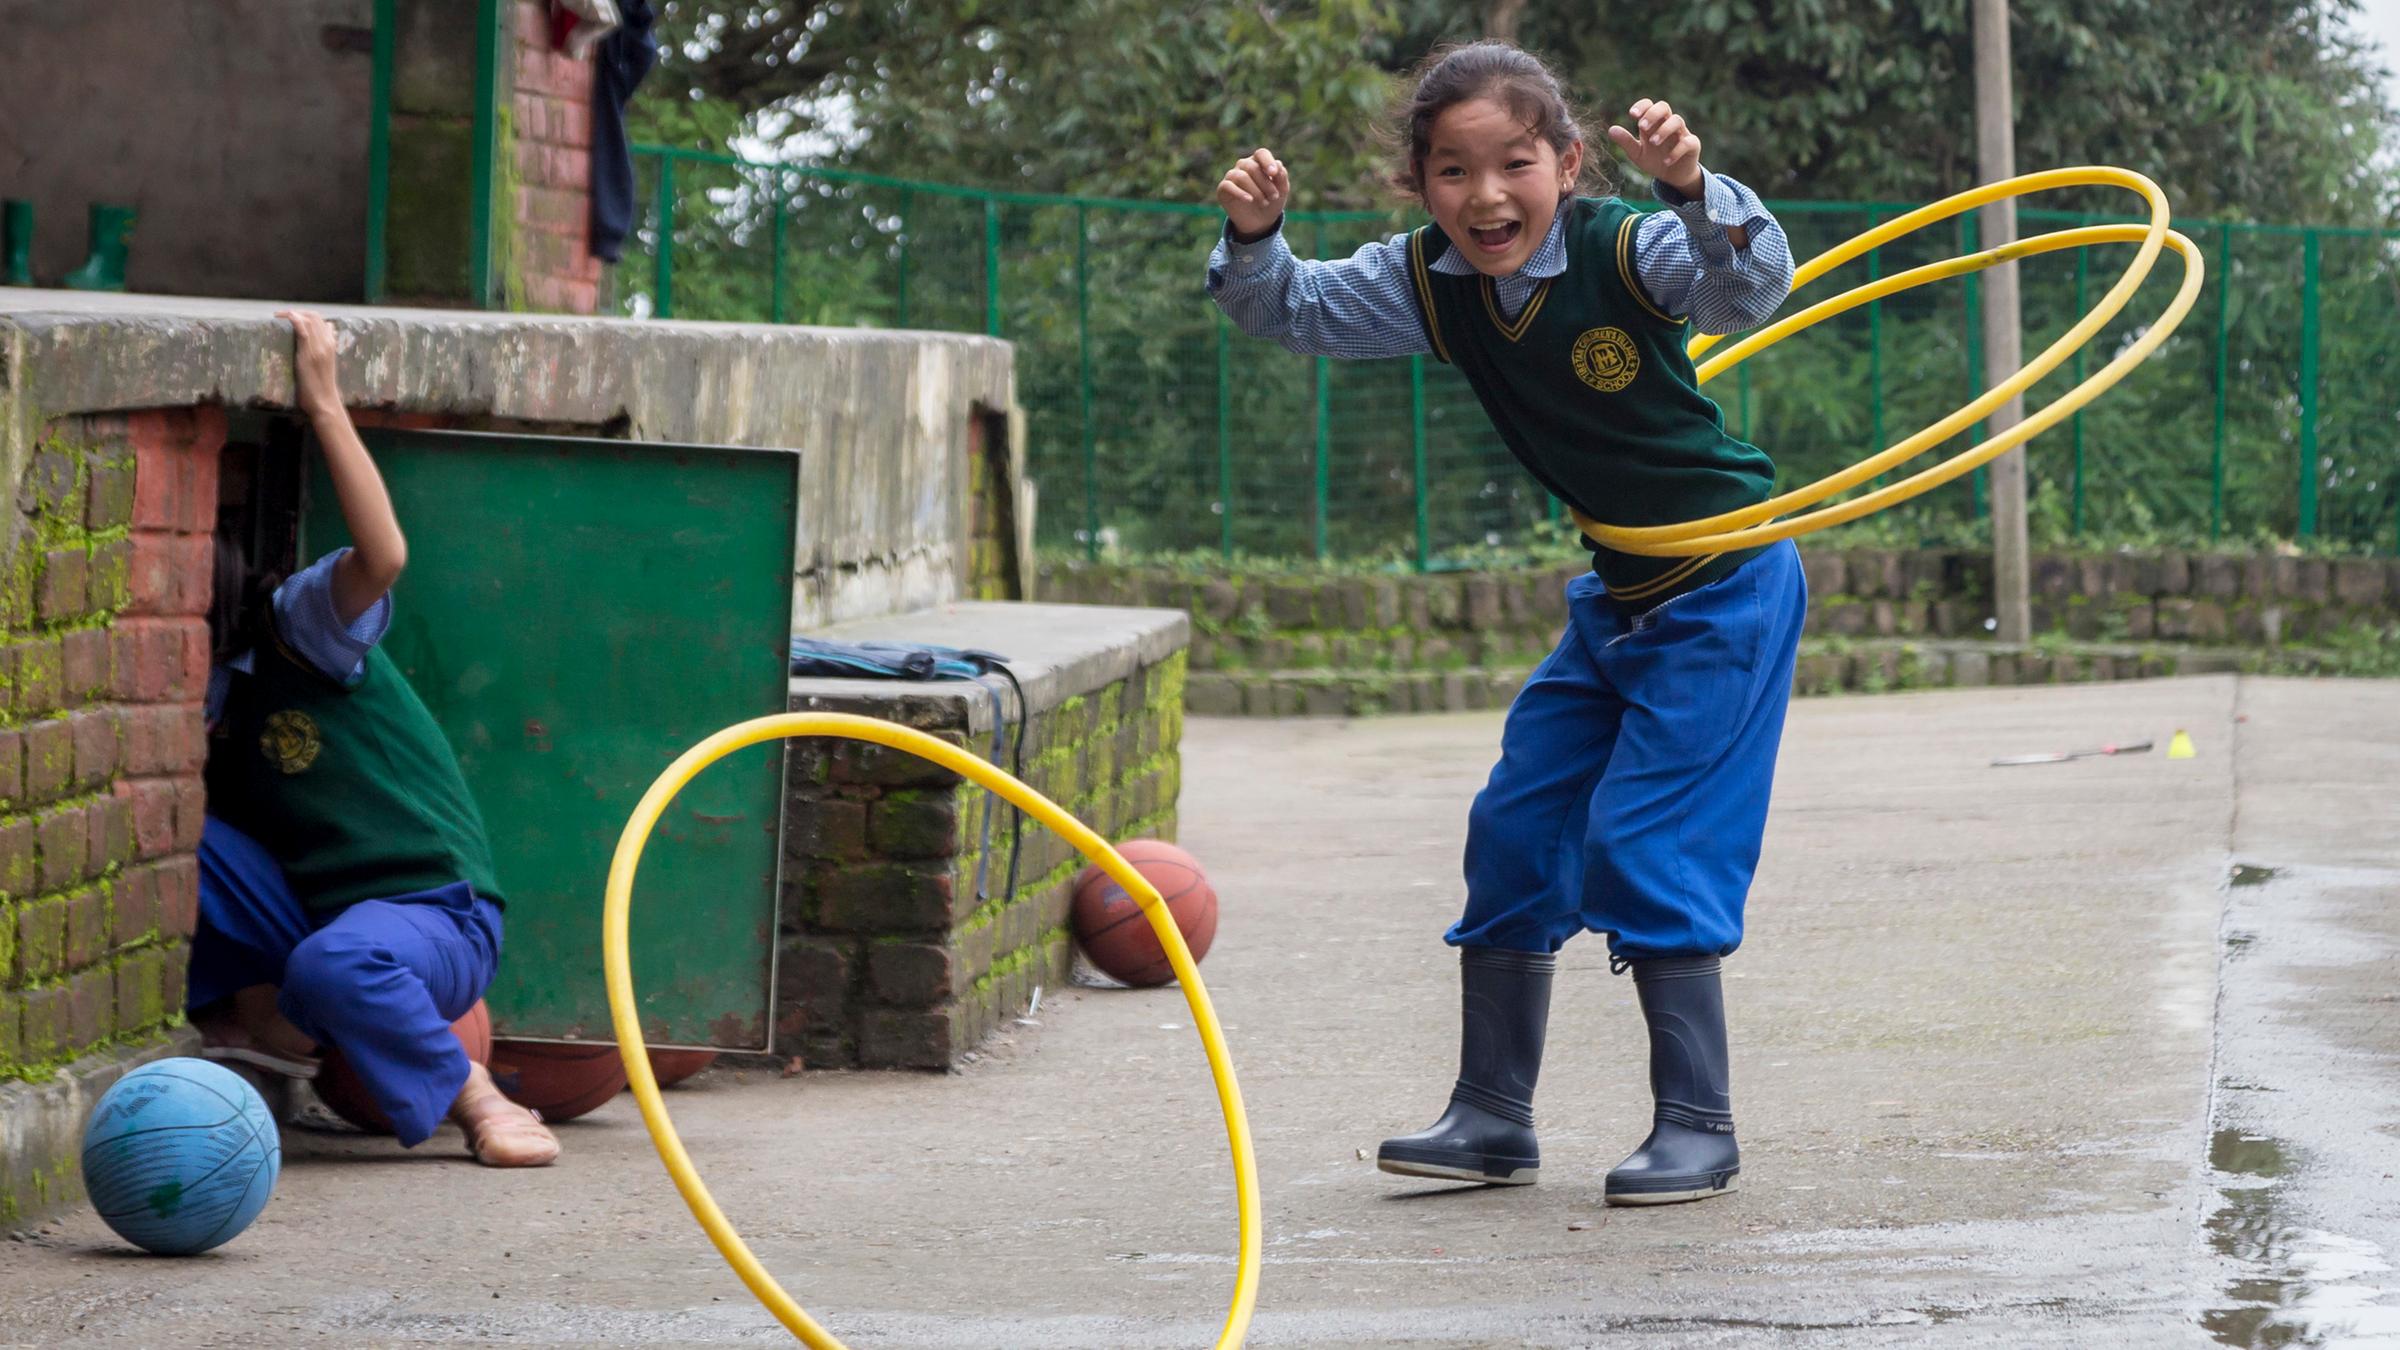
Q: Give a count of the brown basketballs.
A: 4